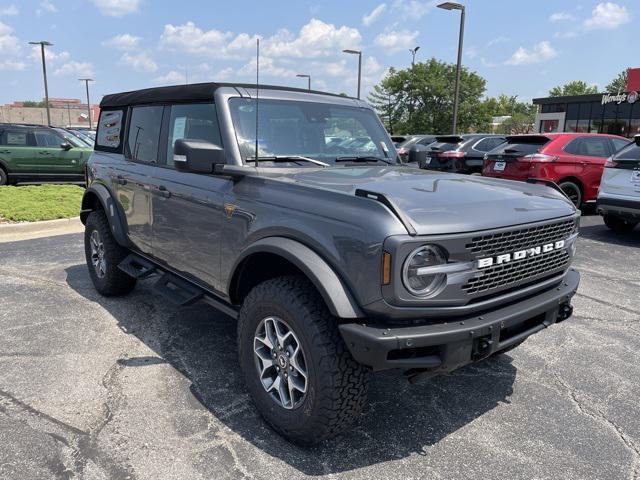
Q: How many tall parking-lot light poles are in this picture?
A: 6